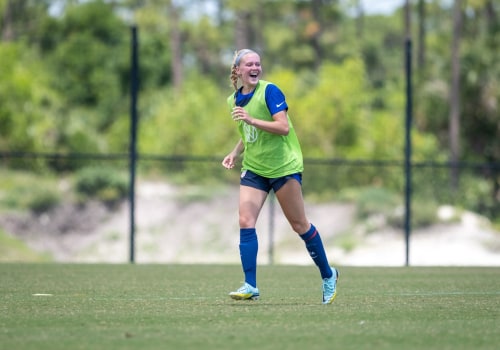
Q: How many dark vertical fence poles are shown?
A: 2